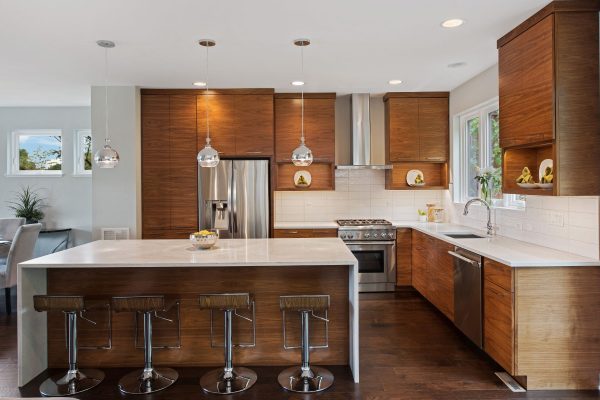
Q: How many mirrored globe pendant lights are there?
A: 3